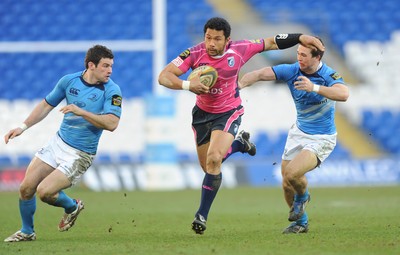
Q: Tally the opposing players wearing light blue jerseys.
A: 2